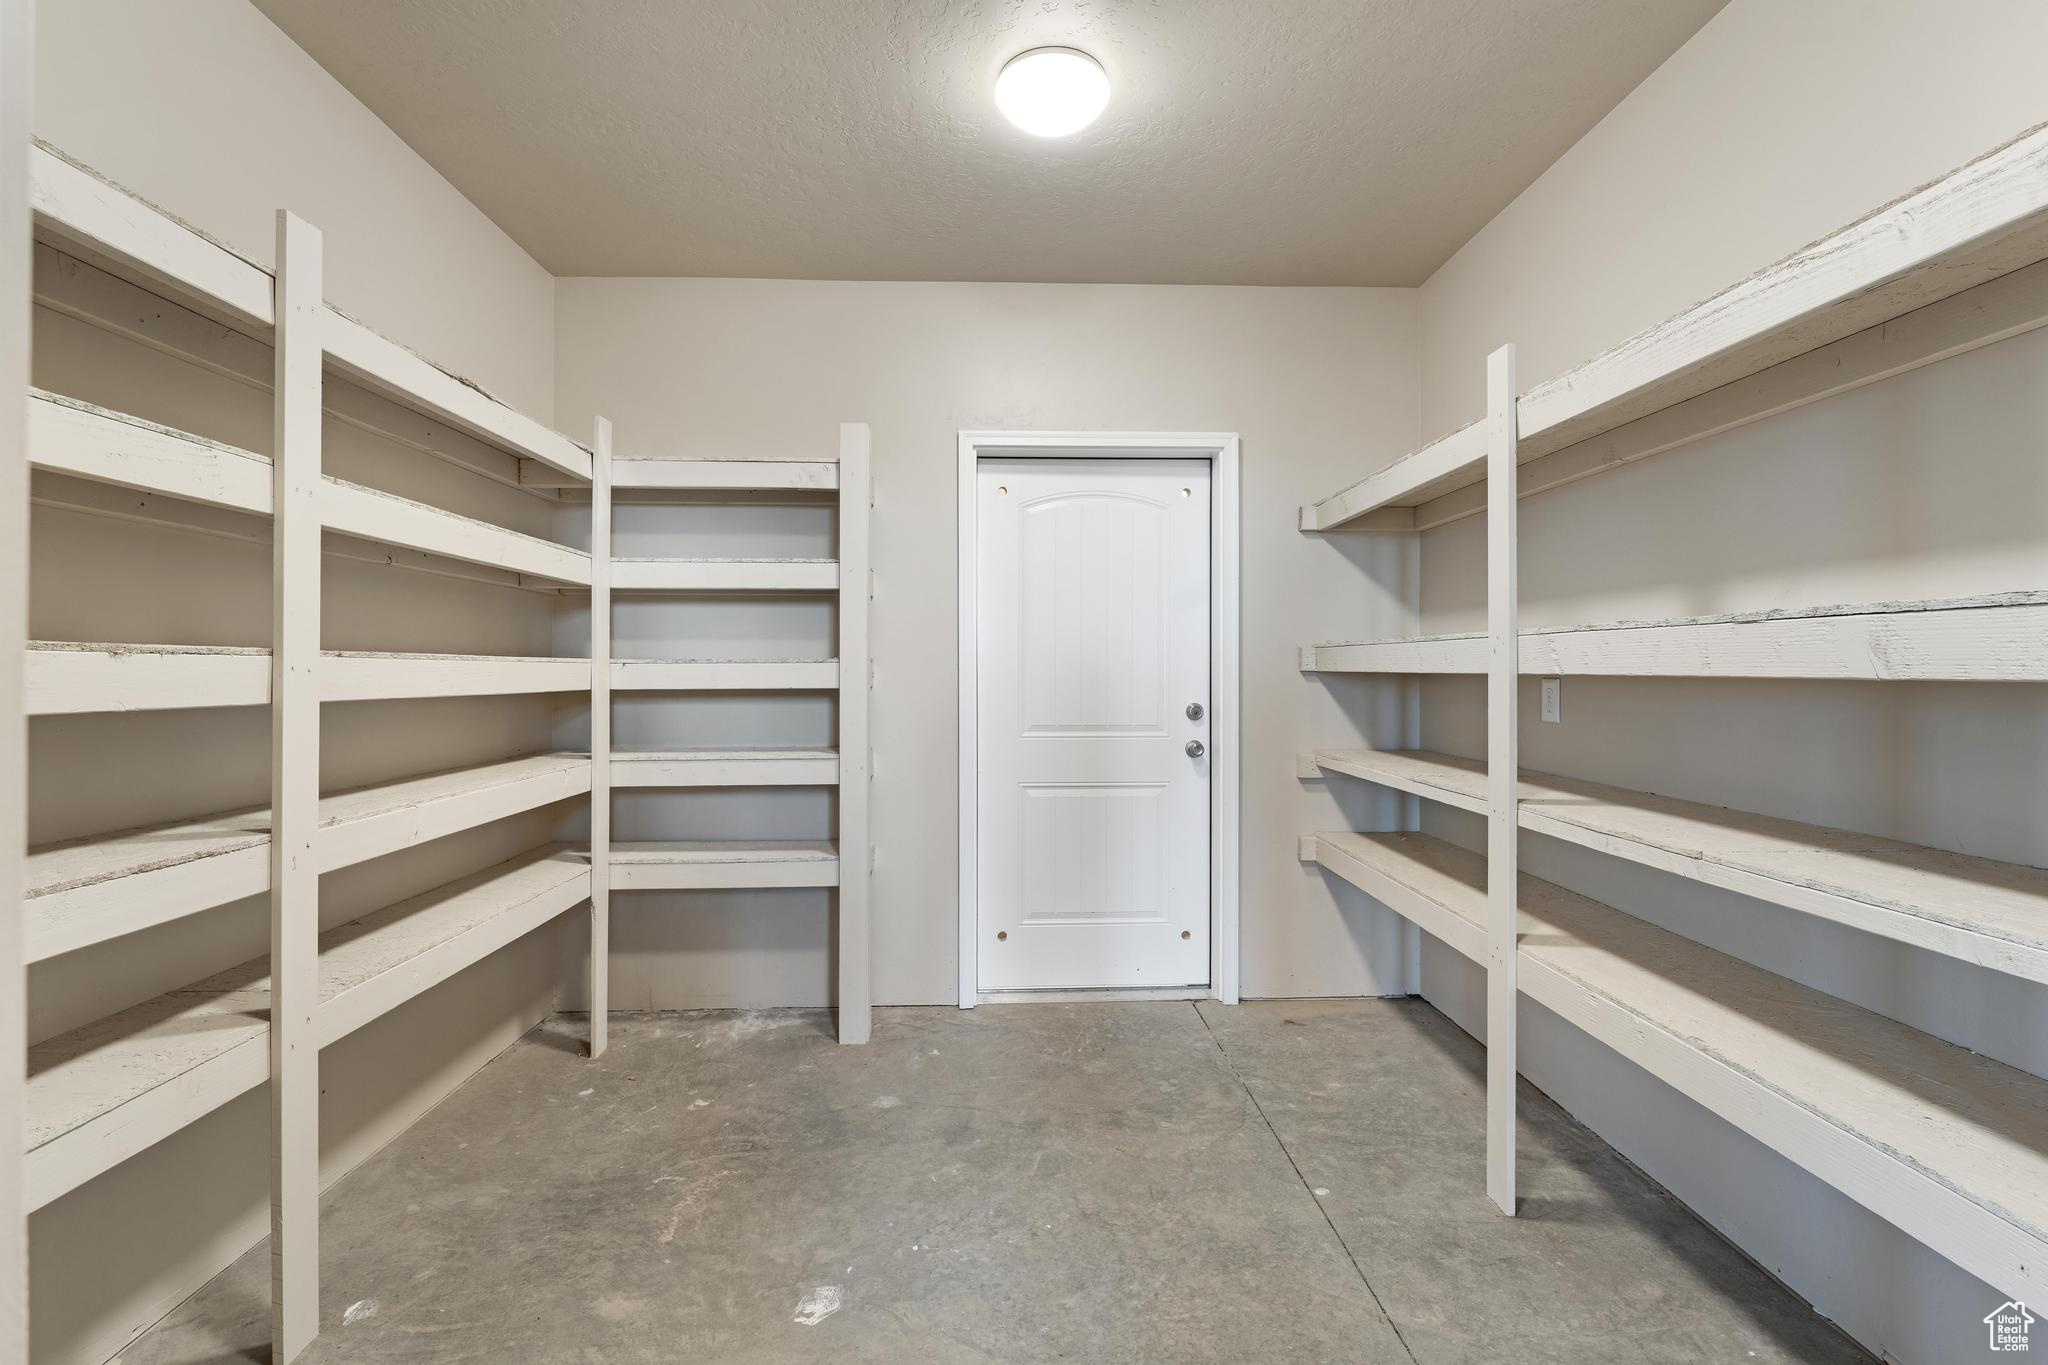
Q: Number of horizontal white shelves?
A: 14